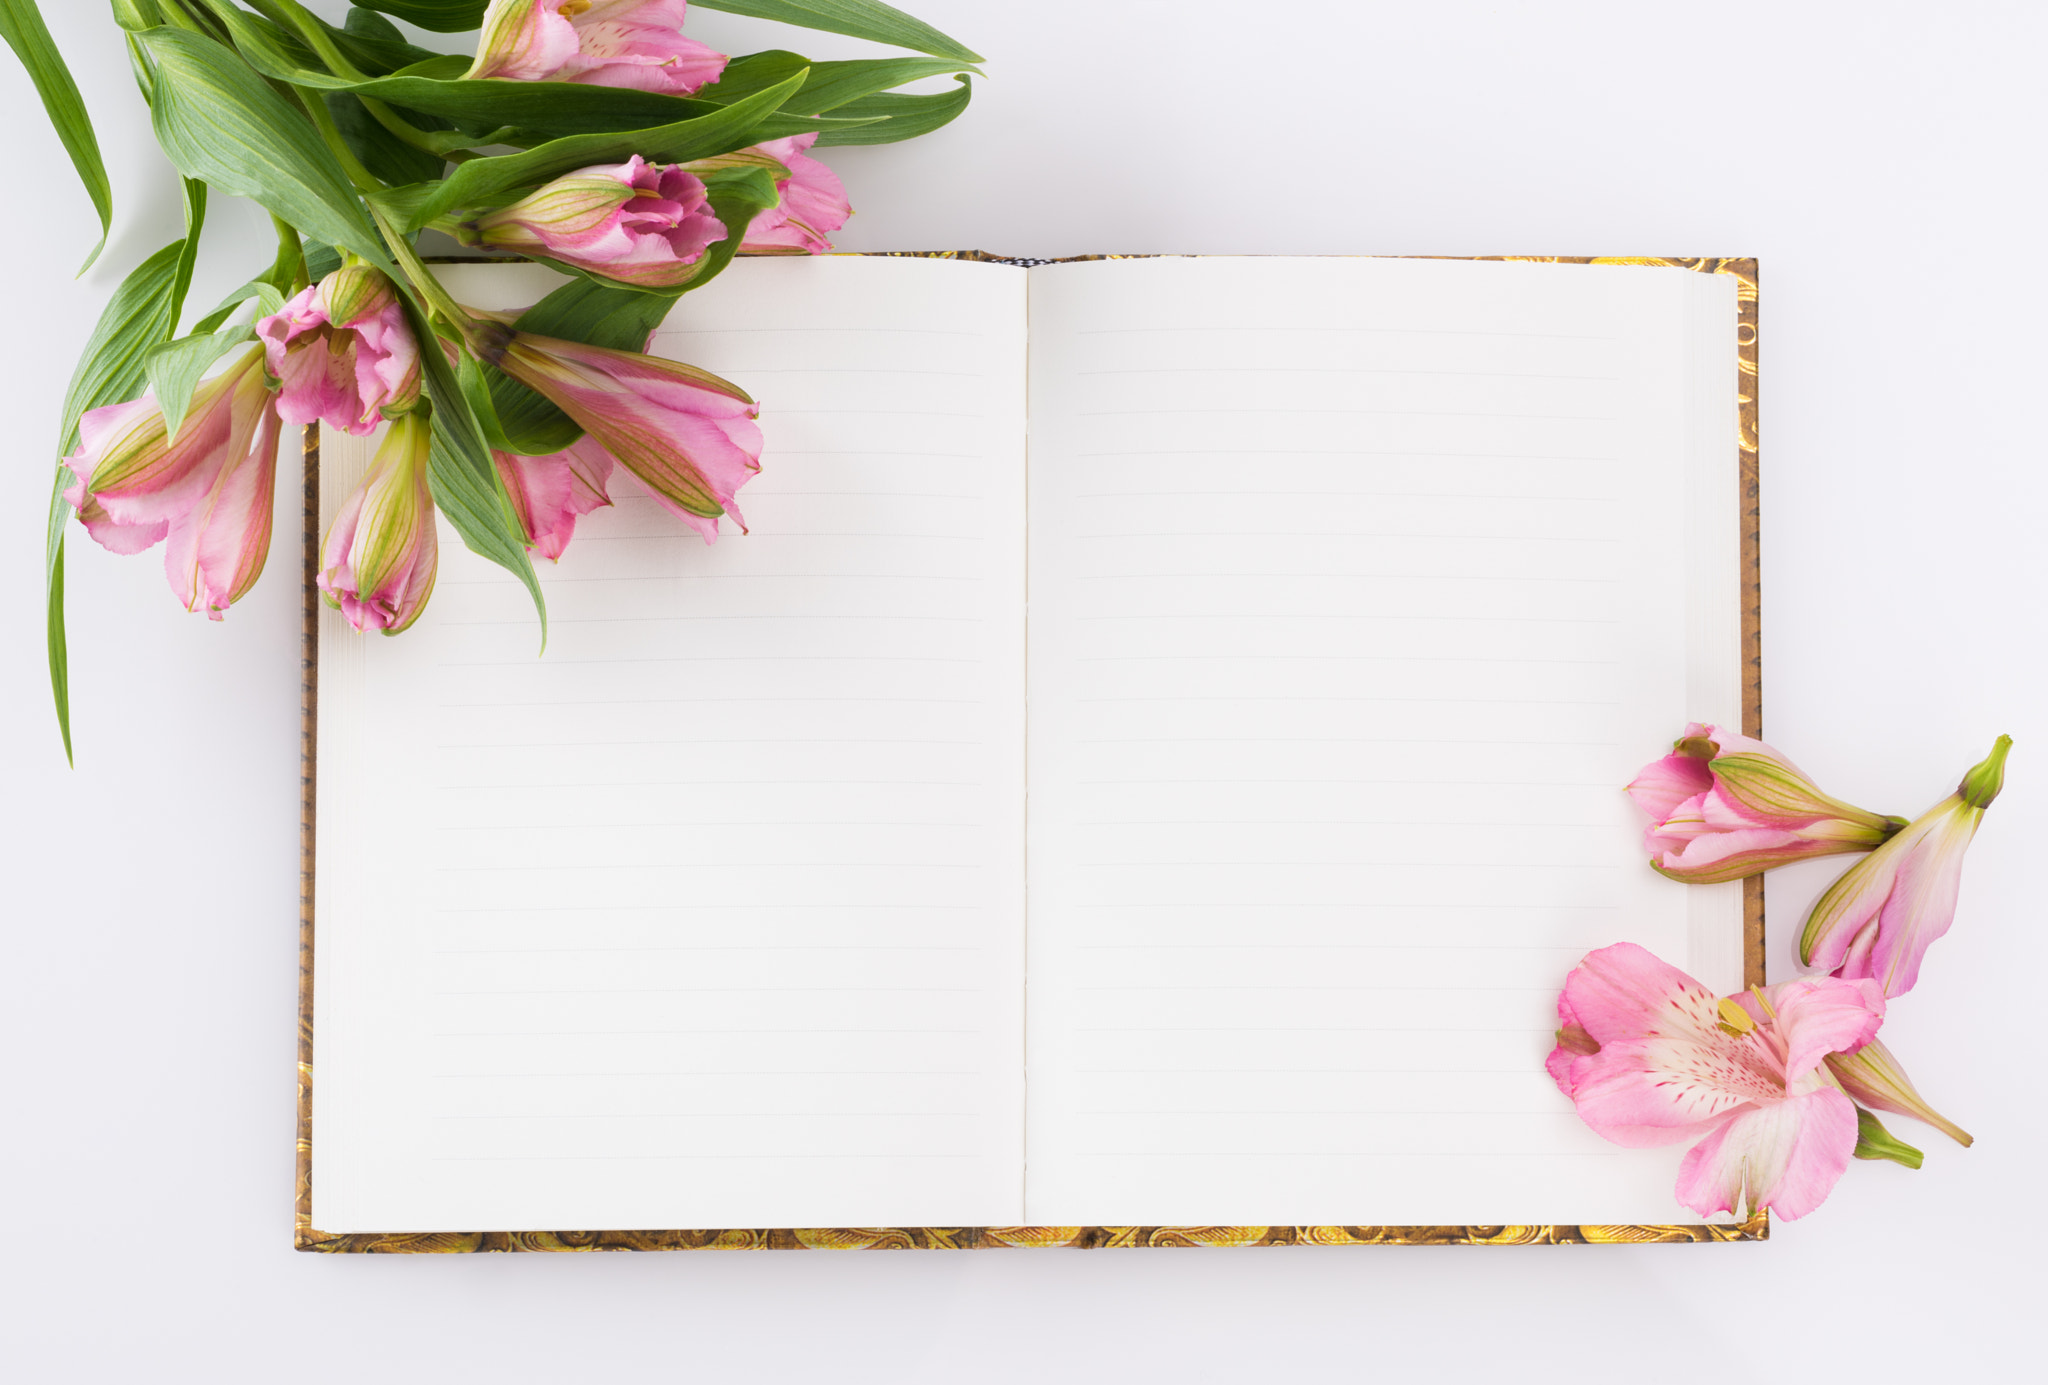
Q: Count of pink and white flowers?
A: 11